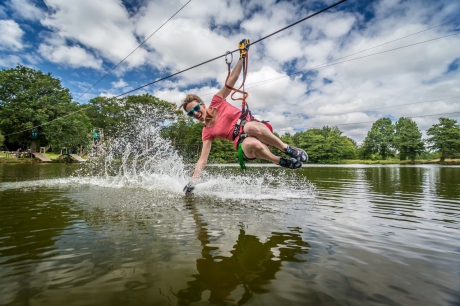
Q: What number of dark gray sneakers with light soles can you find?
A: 2